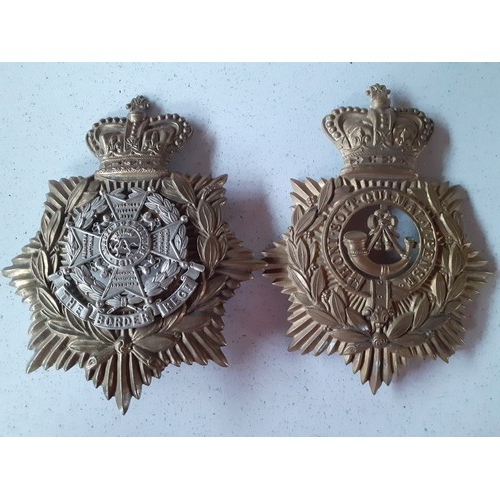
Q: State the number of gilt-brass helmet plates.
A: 2